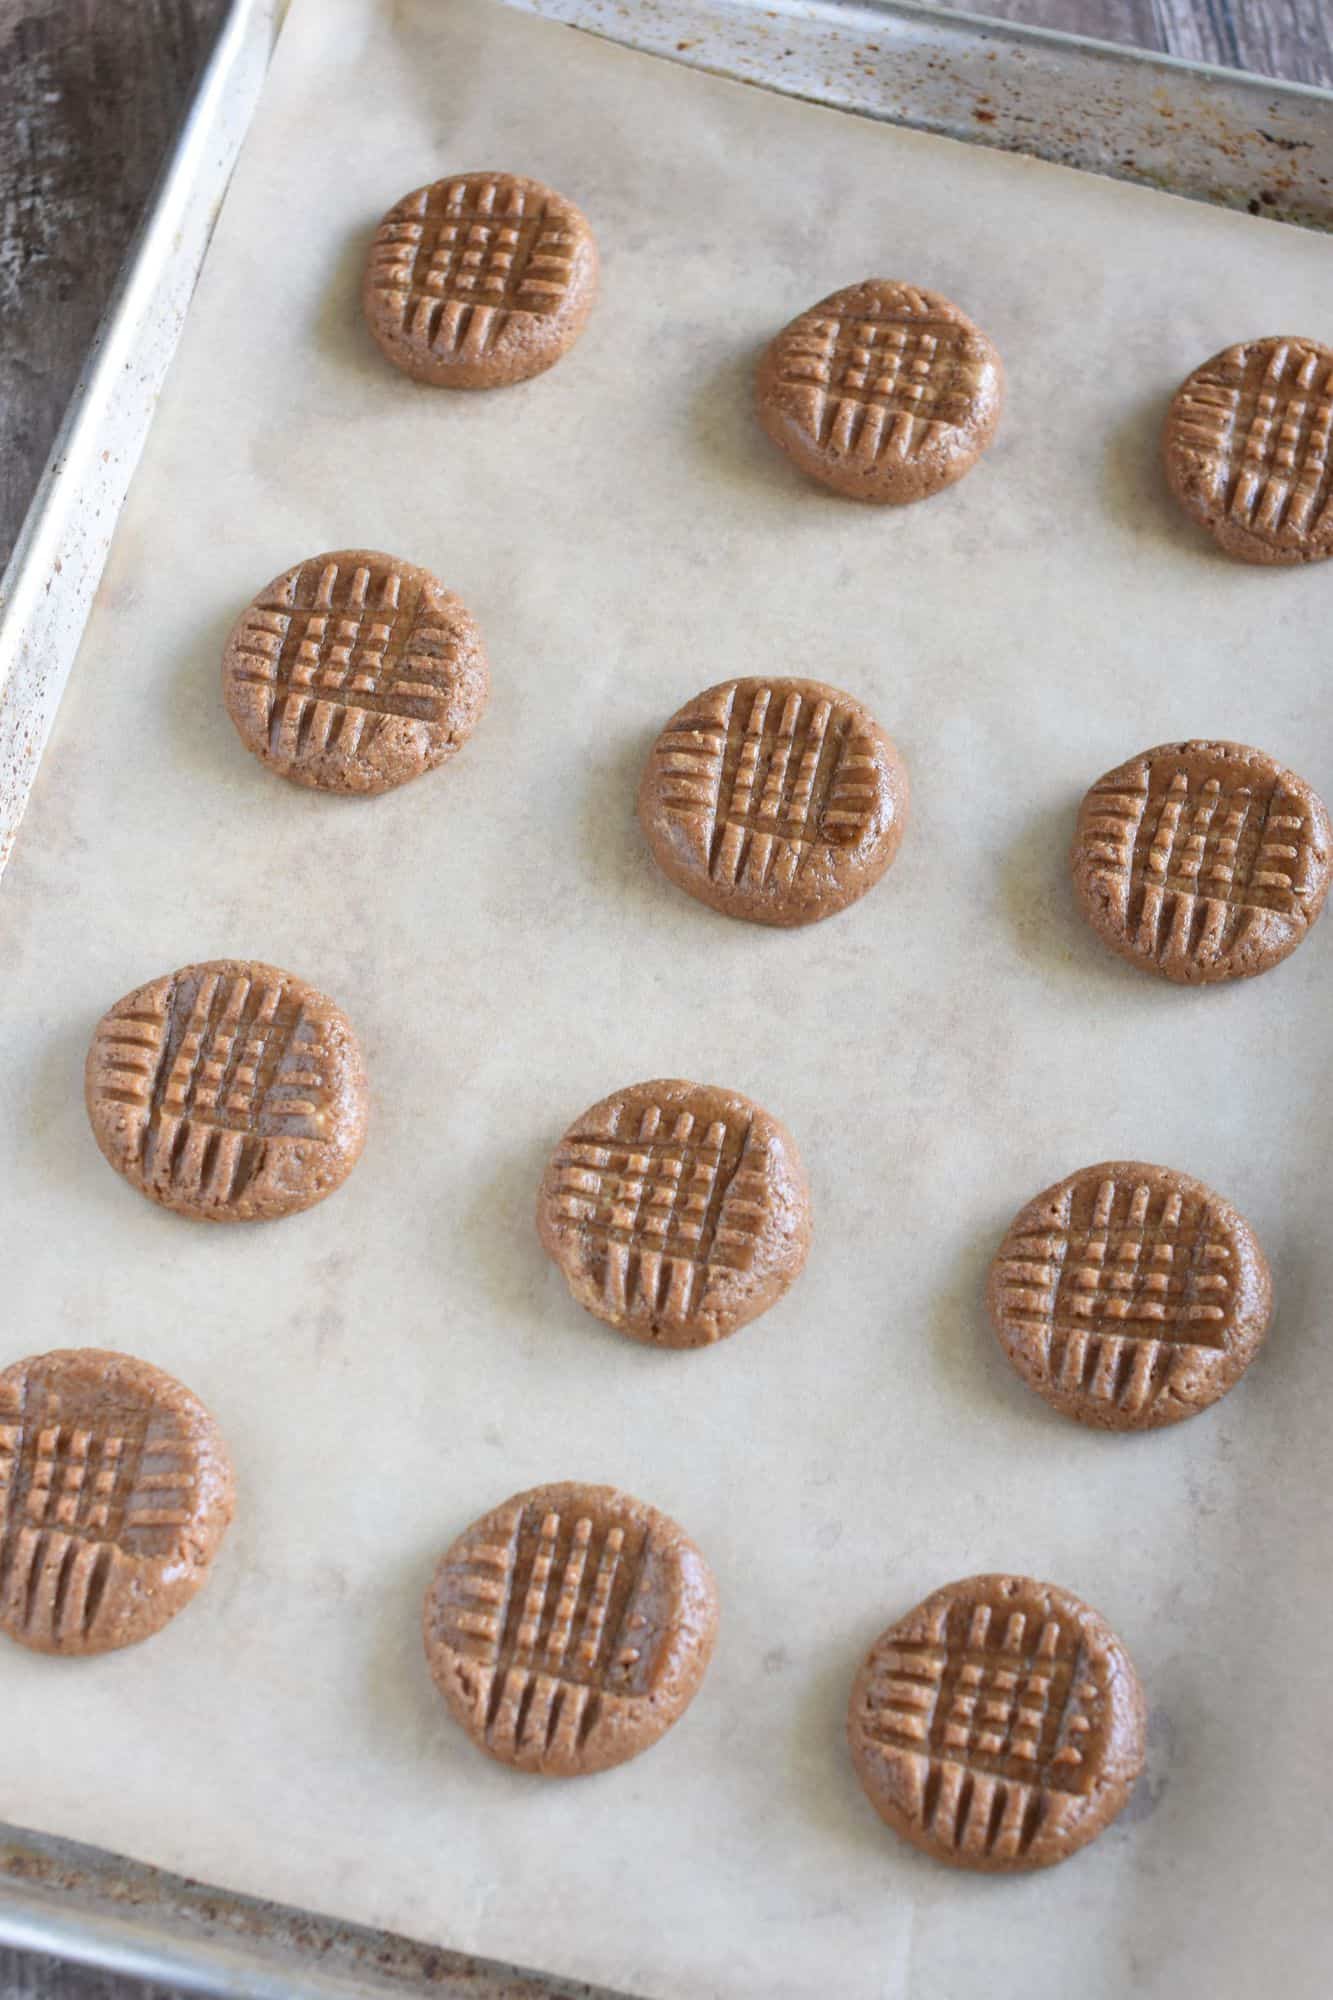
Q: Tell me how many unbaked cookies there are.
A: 12